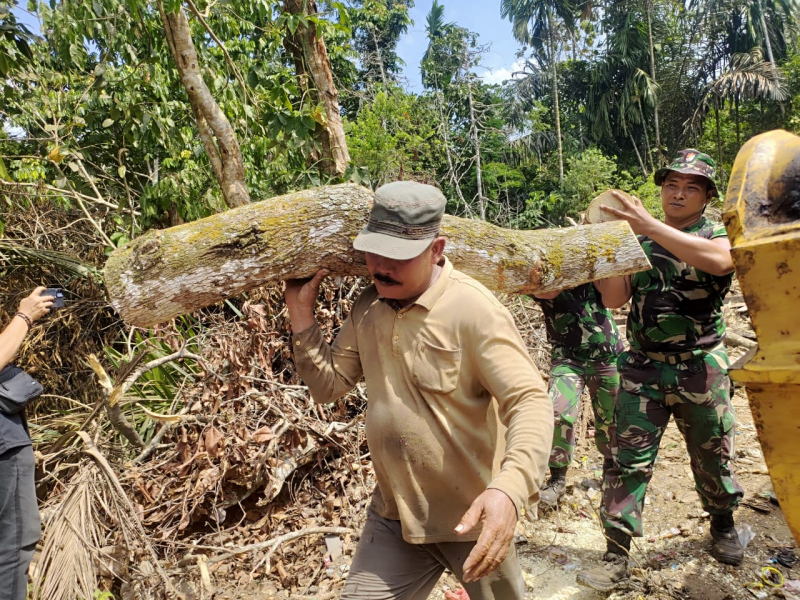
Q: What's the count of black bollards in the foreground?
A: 0